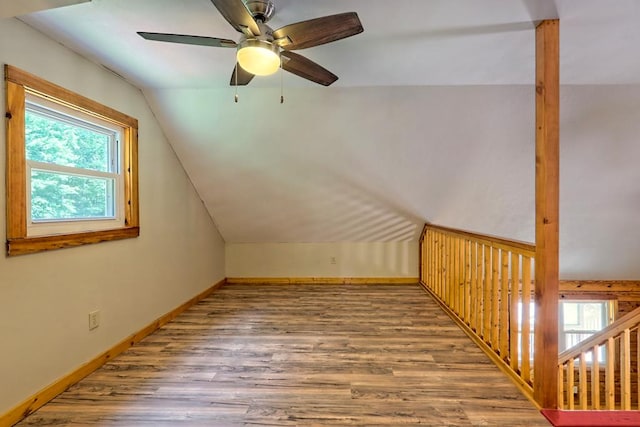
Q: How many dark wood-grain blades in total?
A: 5